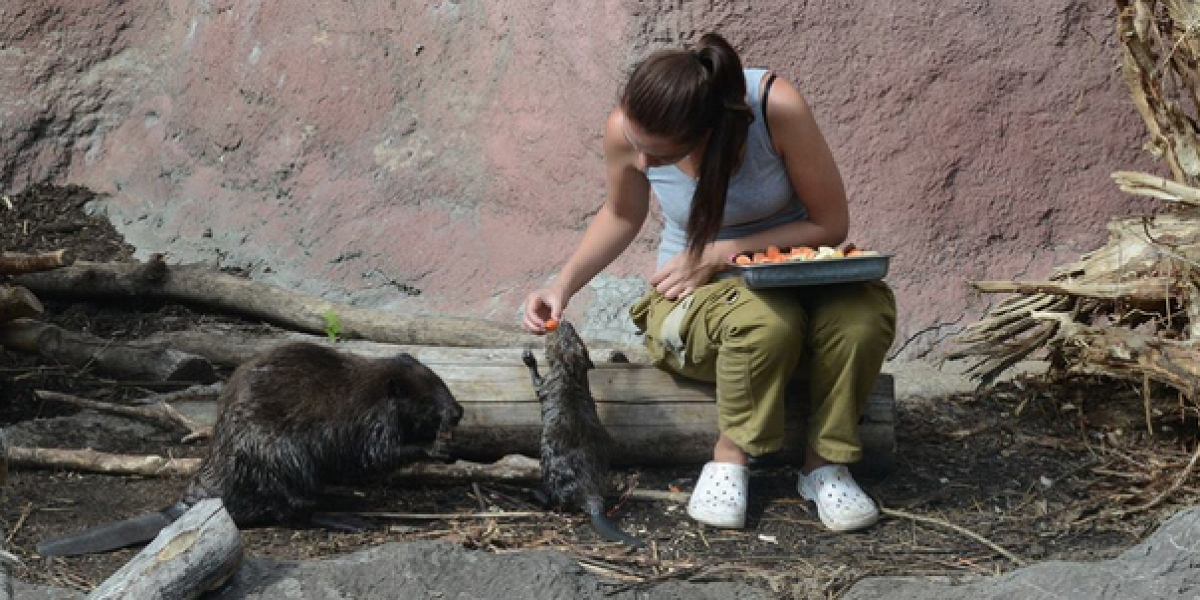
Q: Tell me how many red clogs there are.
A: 0